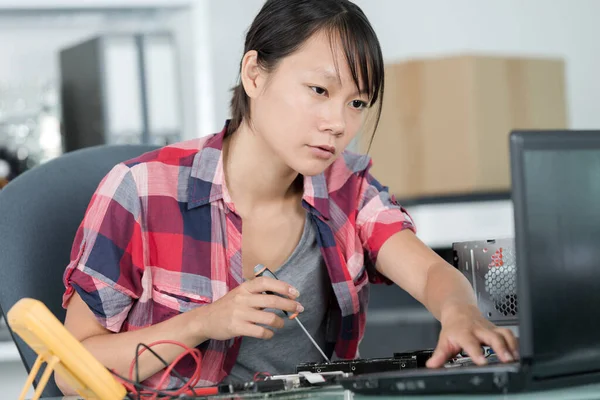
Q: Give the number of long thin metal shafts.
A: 1